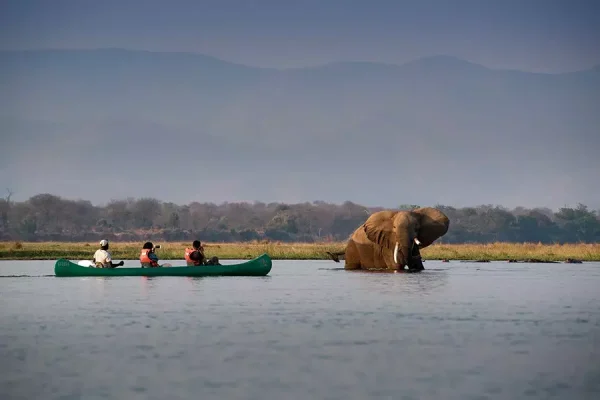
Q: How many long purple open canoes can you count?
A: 0